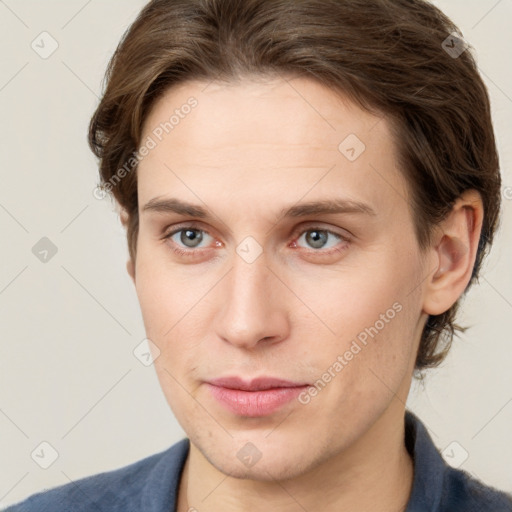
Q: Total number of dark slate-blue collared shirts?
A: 1